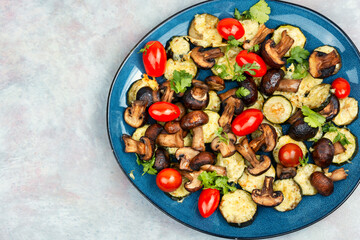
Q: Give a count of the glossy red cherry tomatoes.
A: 9